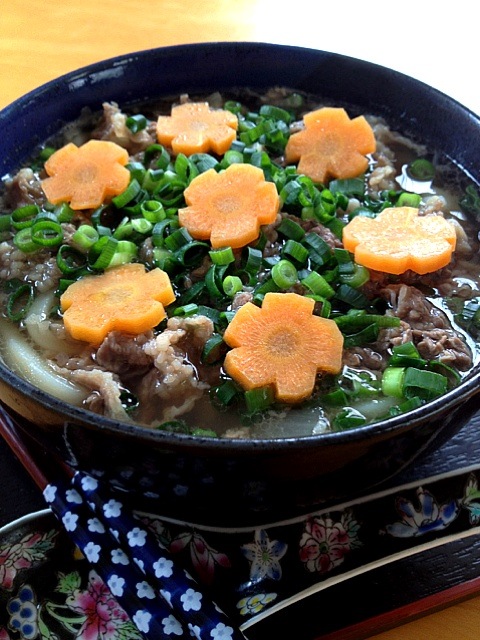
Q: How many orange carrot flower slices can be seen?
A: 7